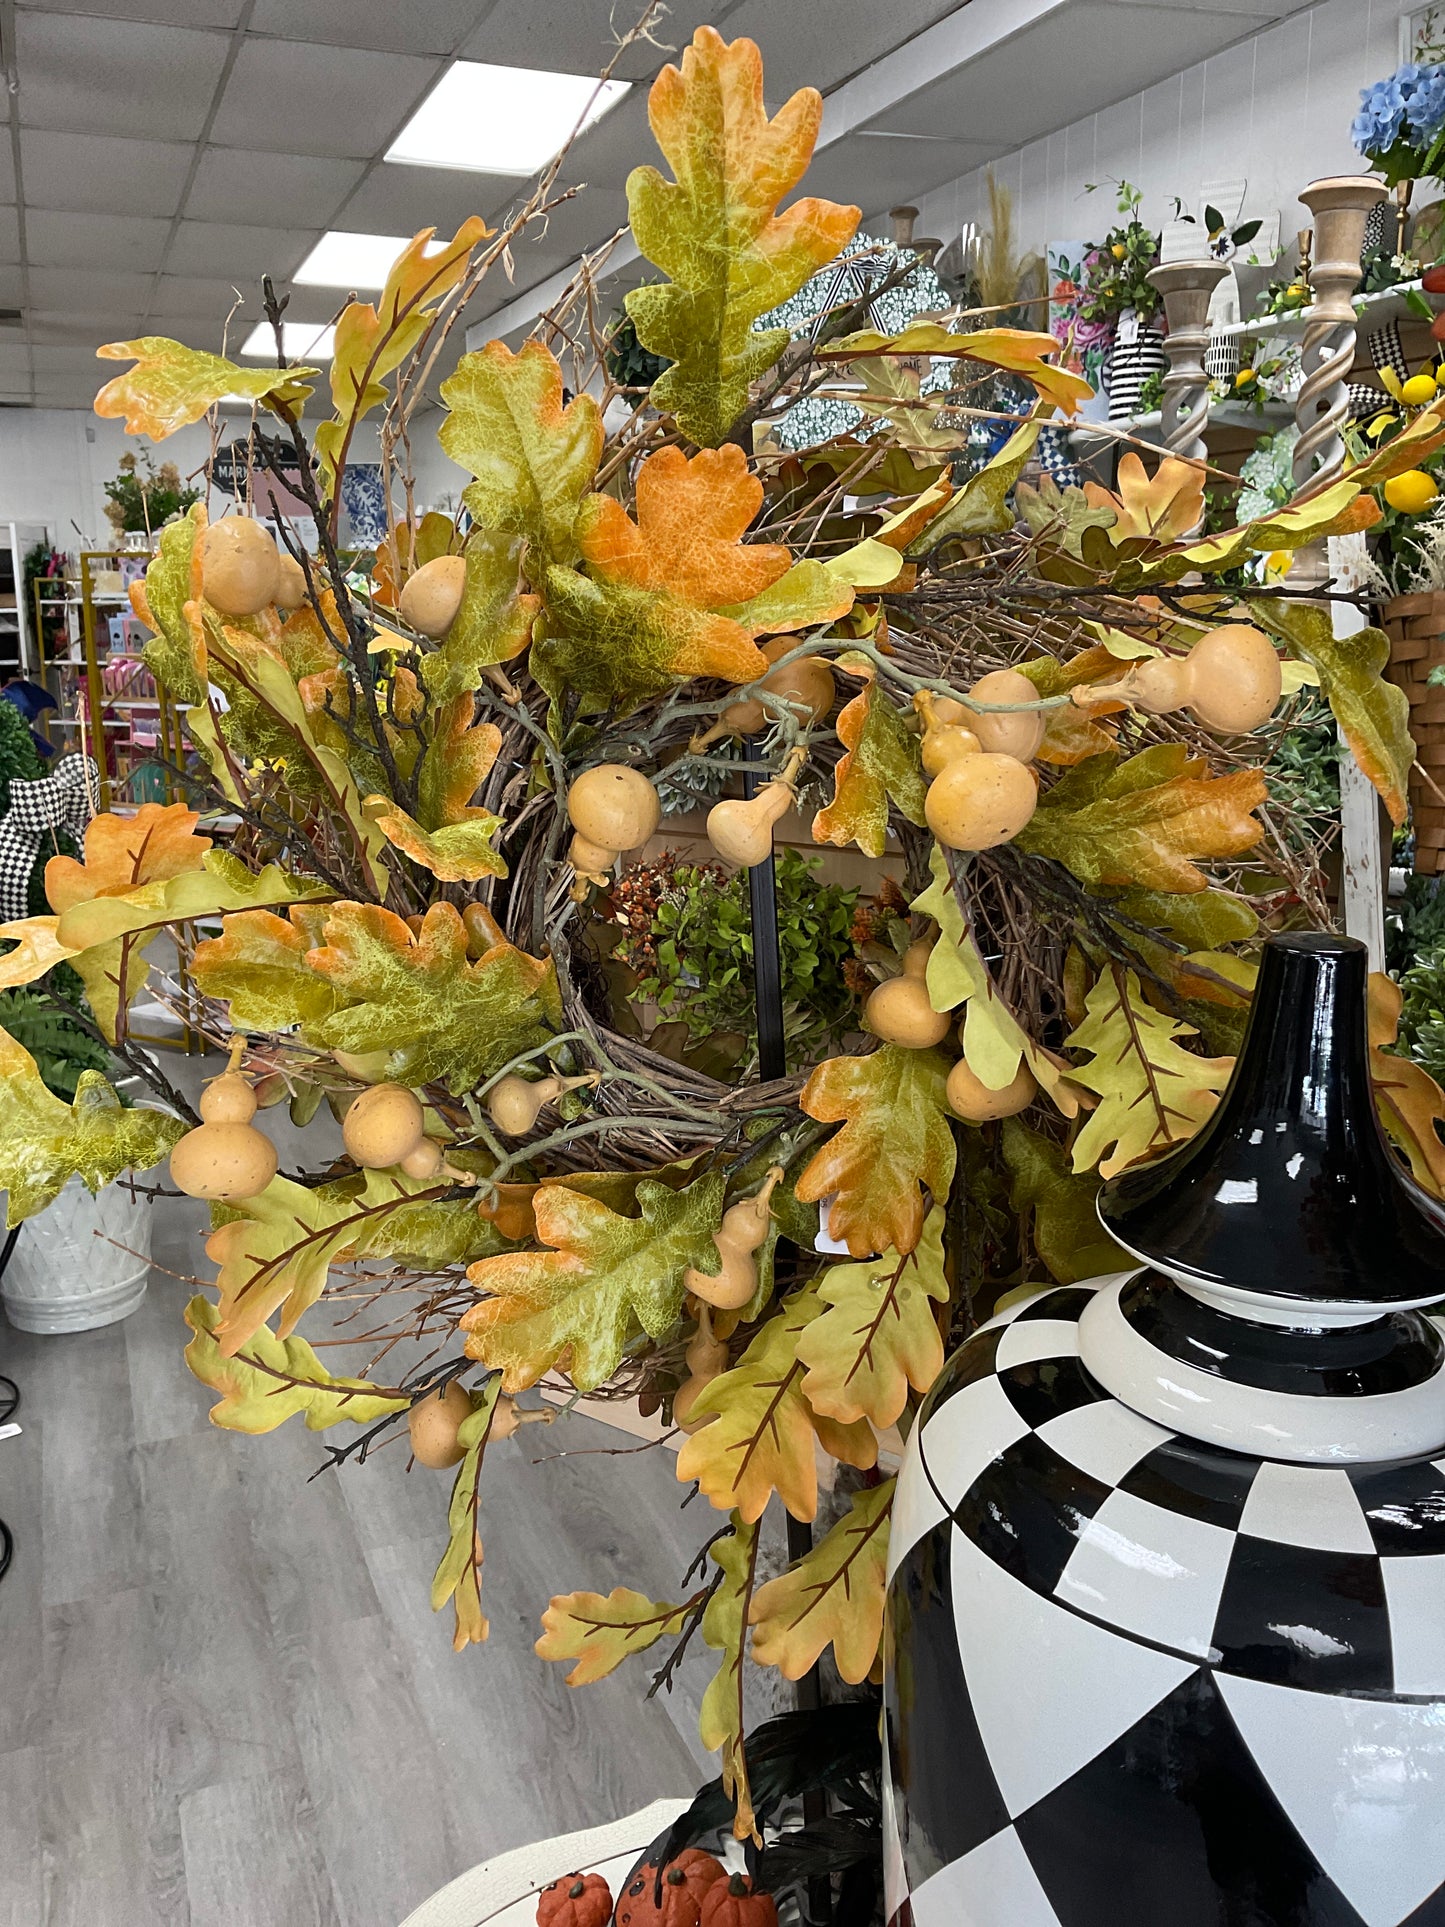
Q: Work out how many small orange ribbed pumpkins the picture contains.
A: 3